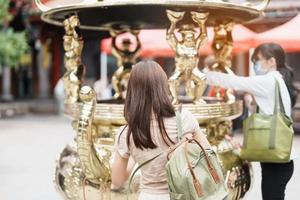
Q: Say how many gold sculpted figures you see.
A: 4